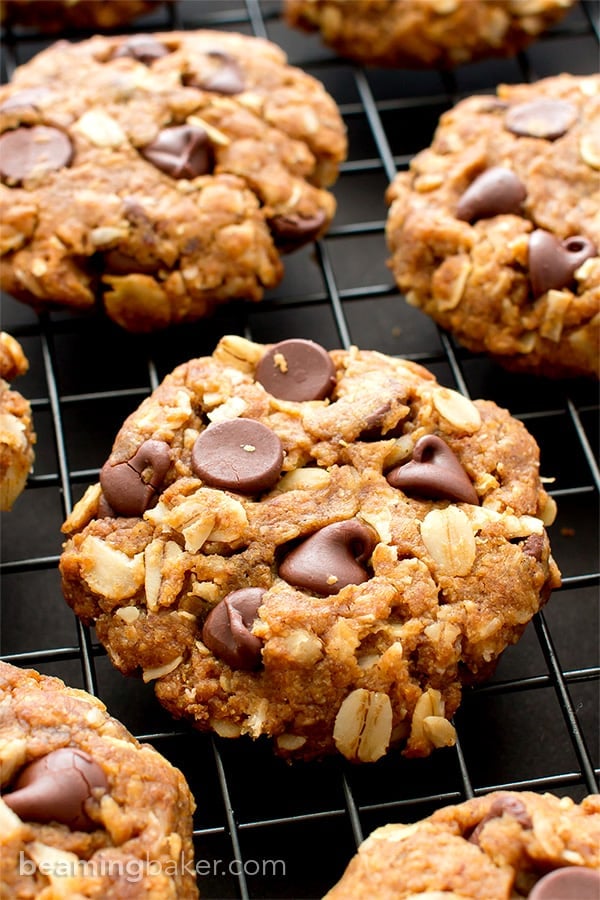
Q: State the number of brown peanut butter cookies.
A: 8